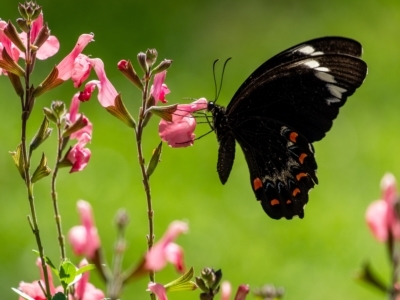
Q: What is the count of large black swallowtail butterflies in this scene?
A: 1